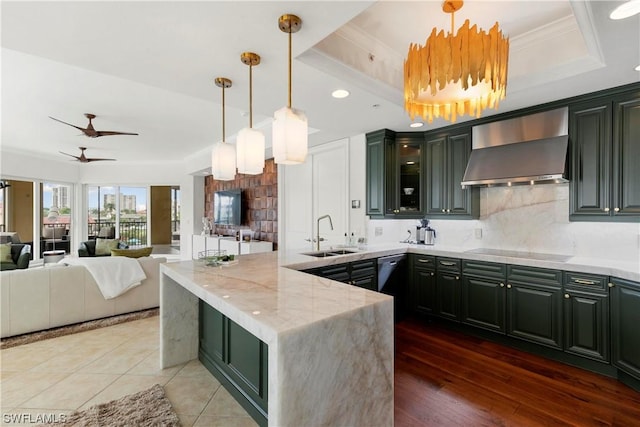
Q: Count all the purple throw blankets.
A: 0